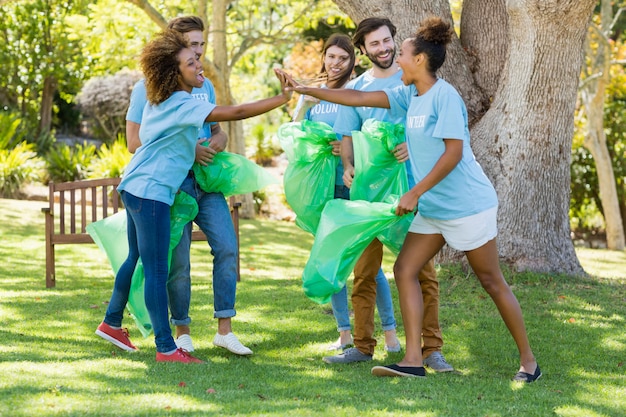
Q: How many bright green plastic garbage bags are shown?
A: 5